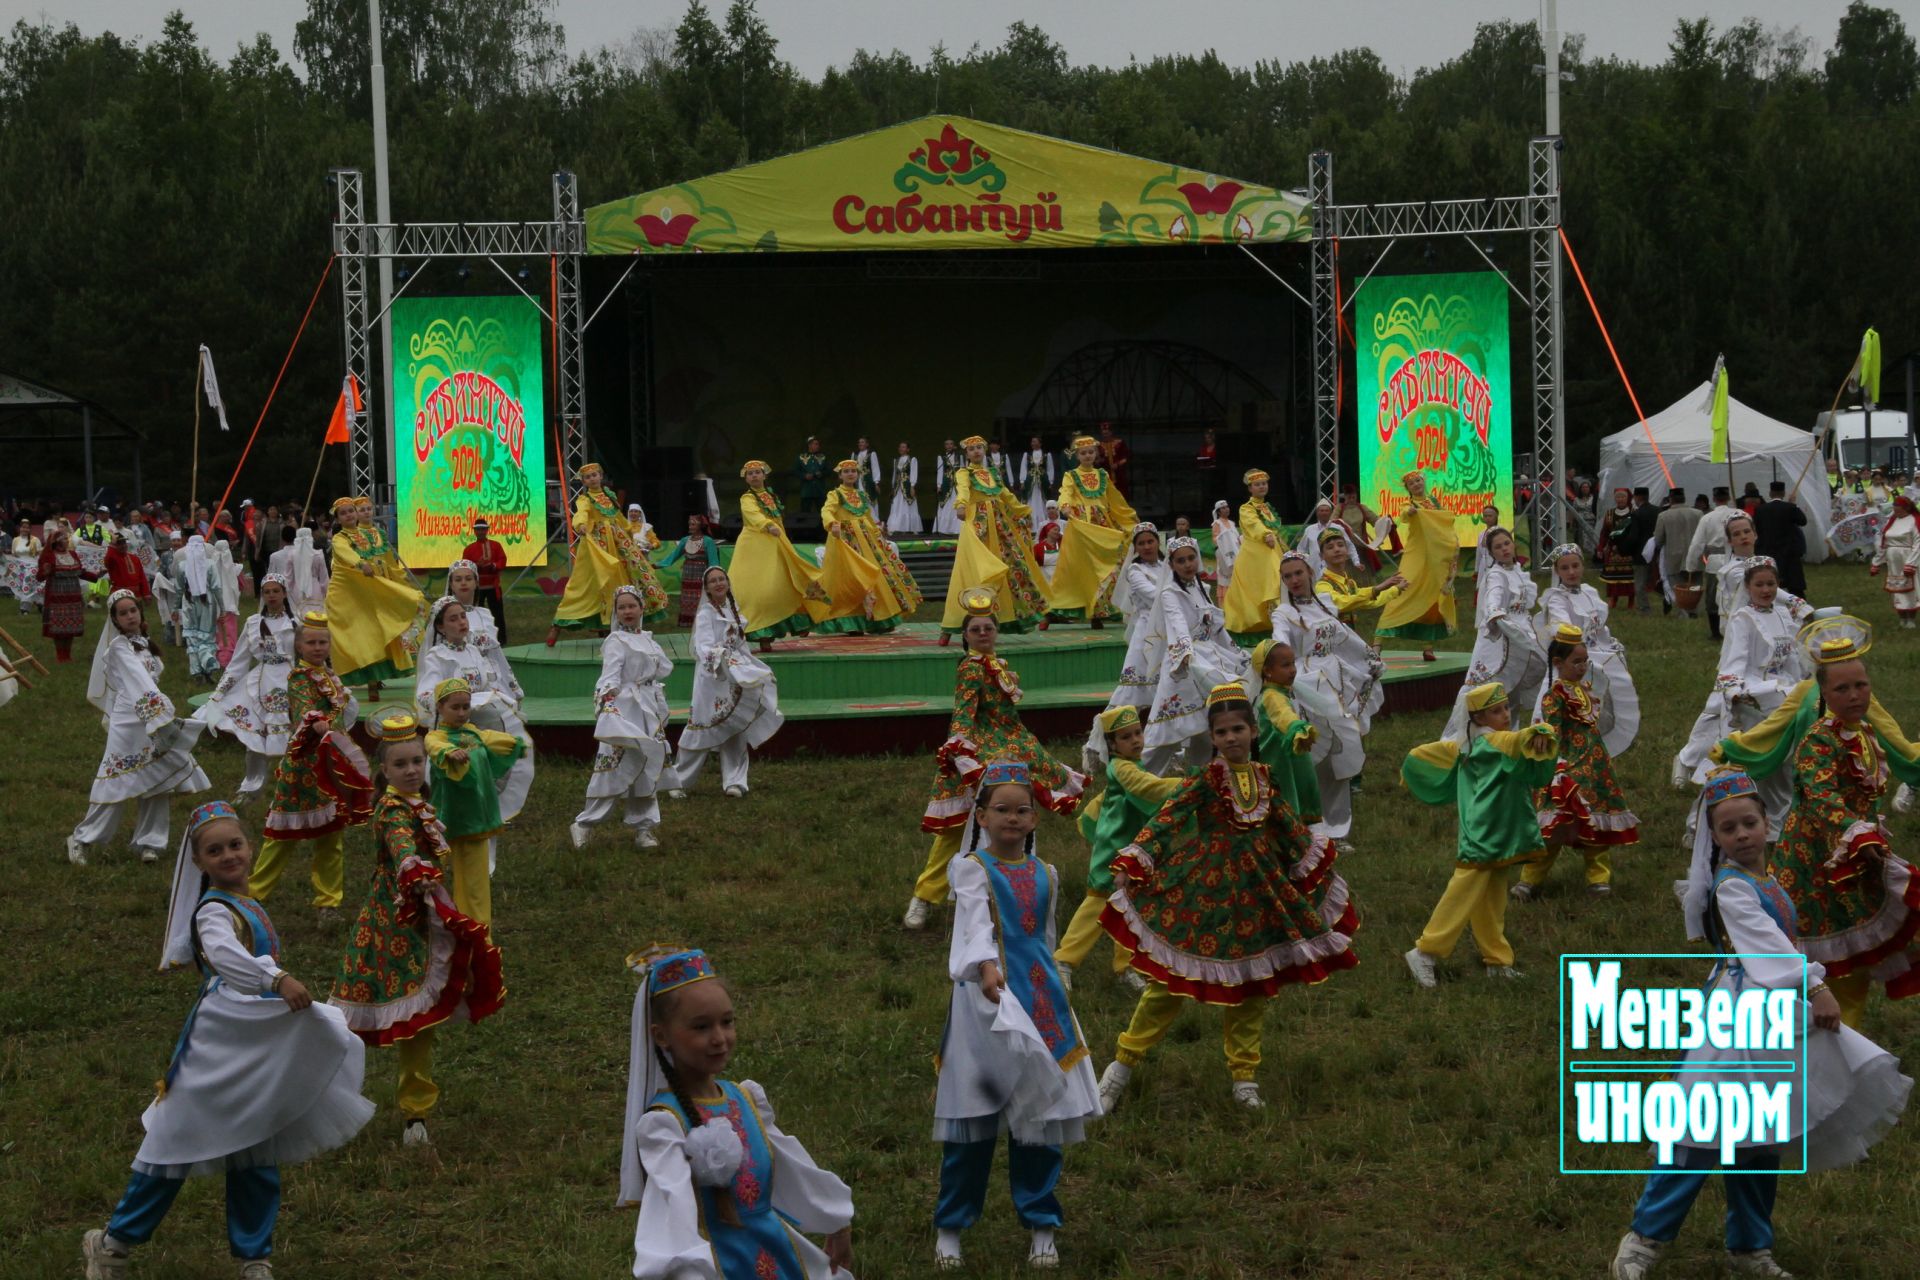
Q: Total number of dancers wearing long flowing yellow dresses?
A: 9